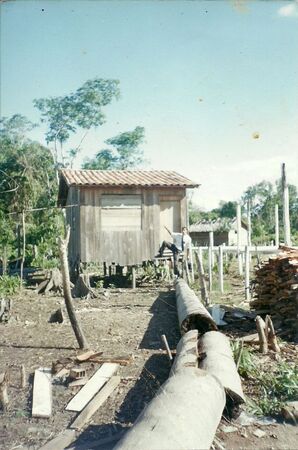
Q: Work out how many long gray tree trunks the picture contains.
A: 3